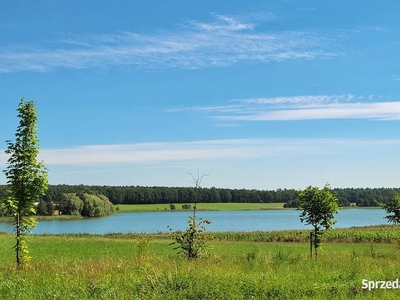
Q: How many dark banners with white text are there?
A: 0